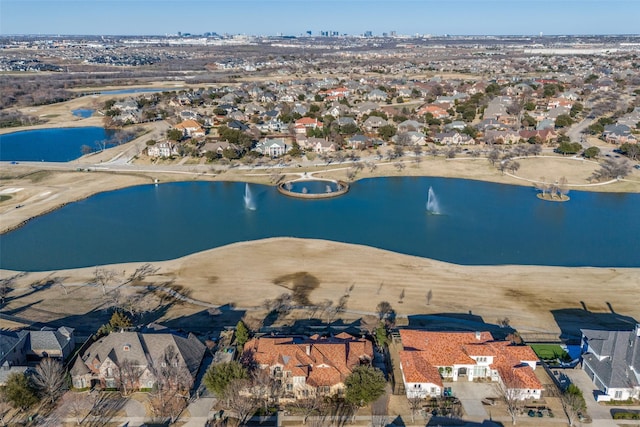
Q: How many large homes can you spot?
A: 5